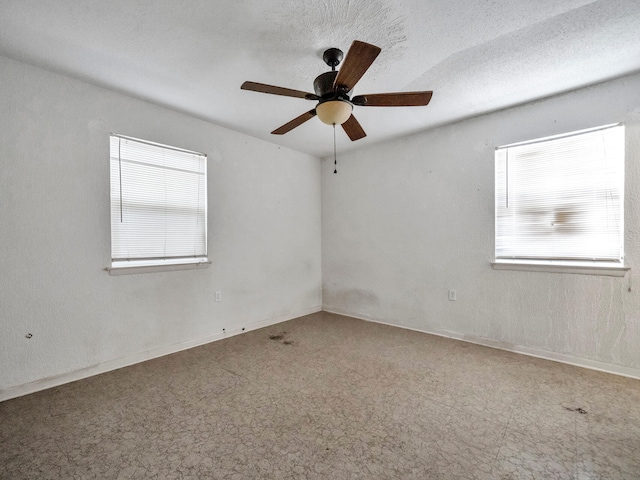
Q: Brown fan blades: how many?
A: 5